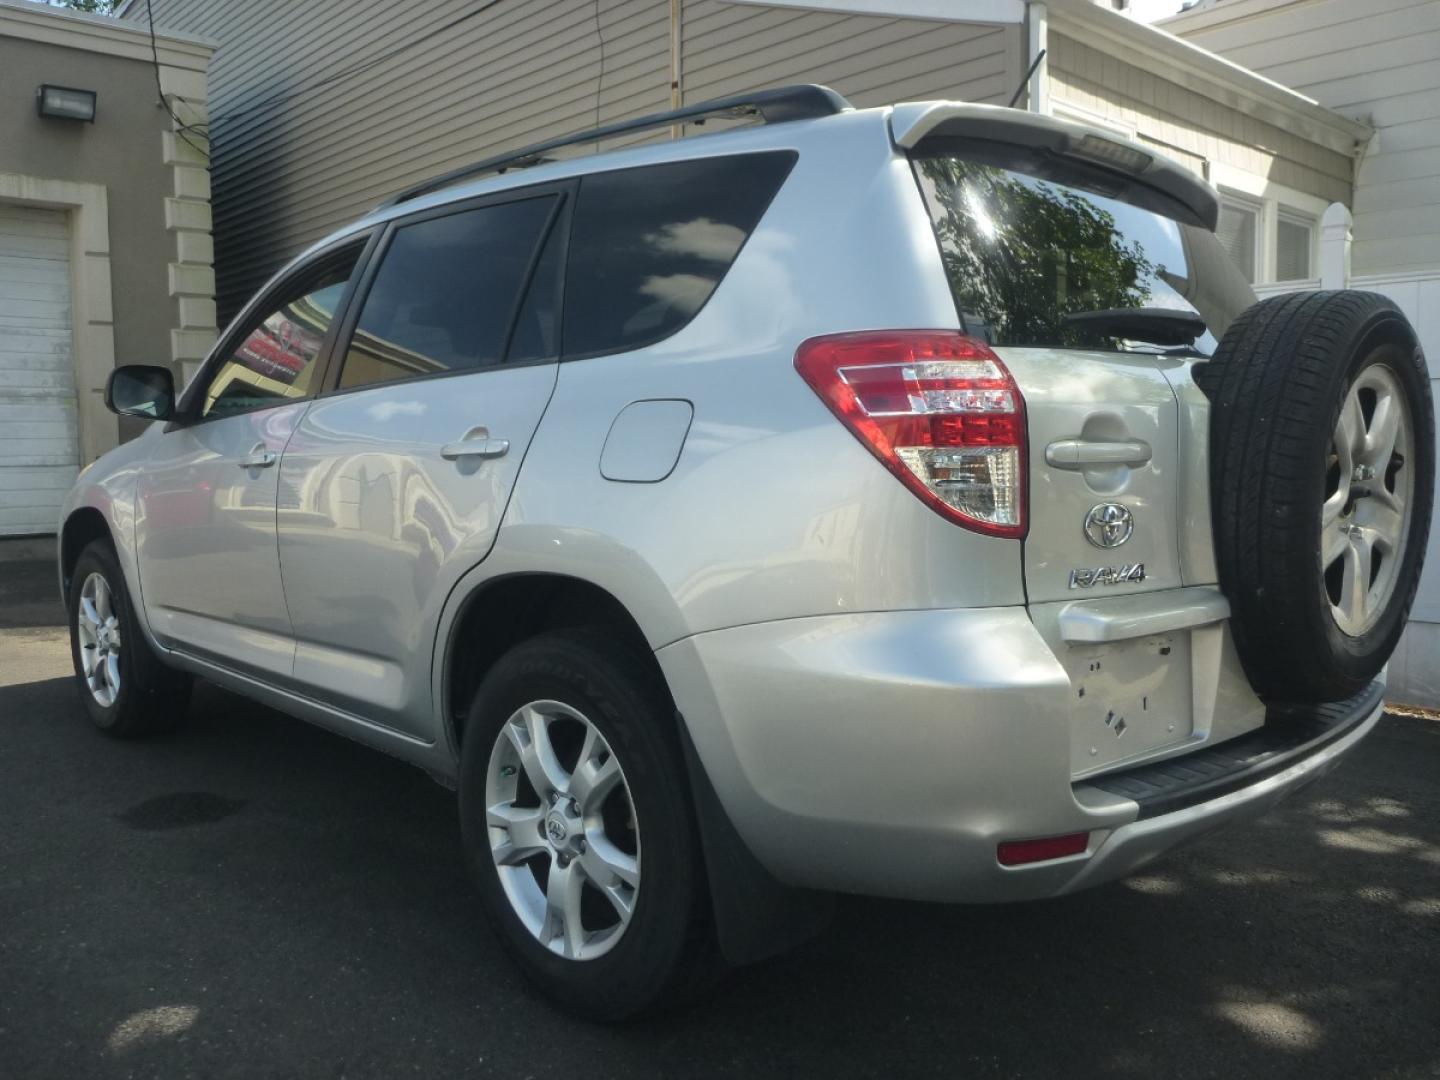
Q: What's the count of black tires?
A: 3